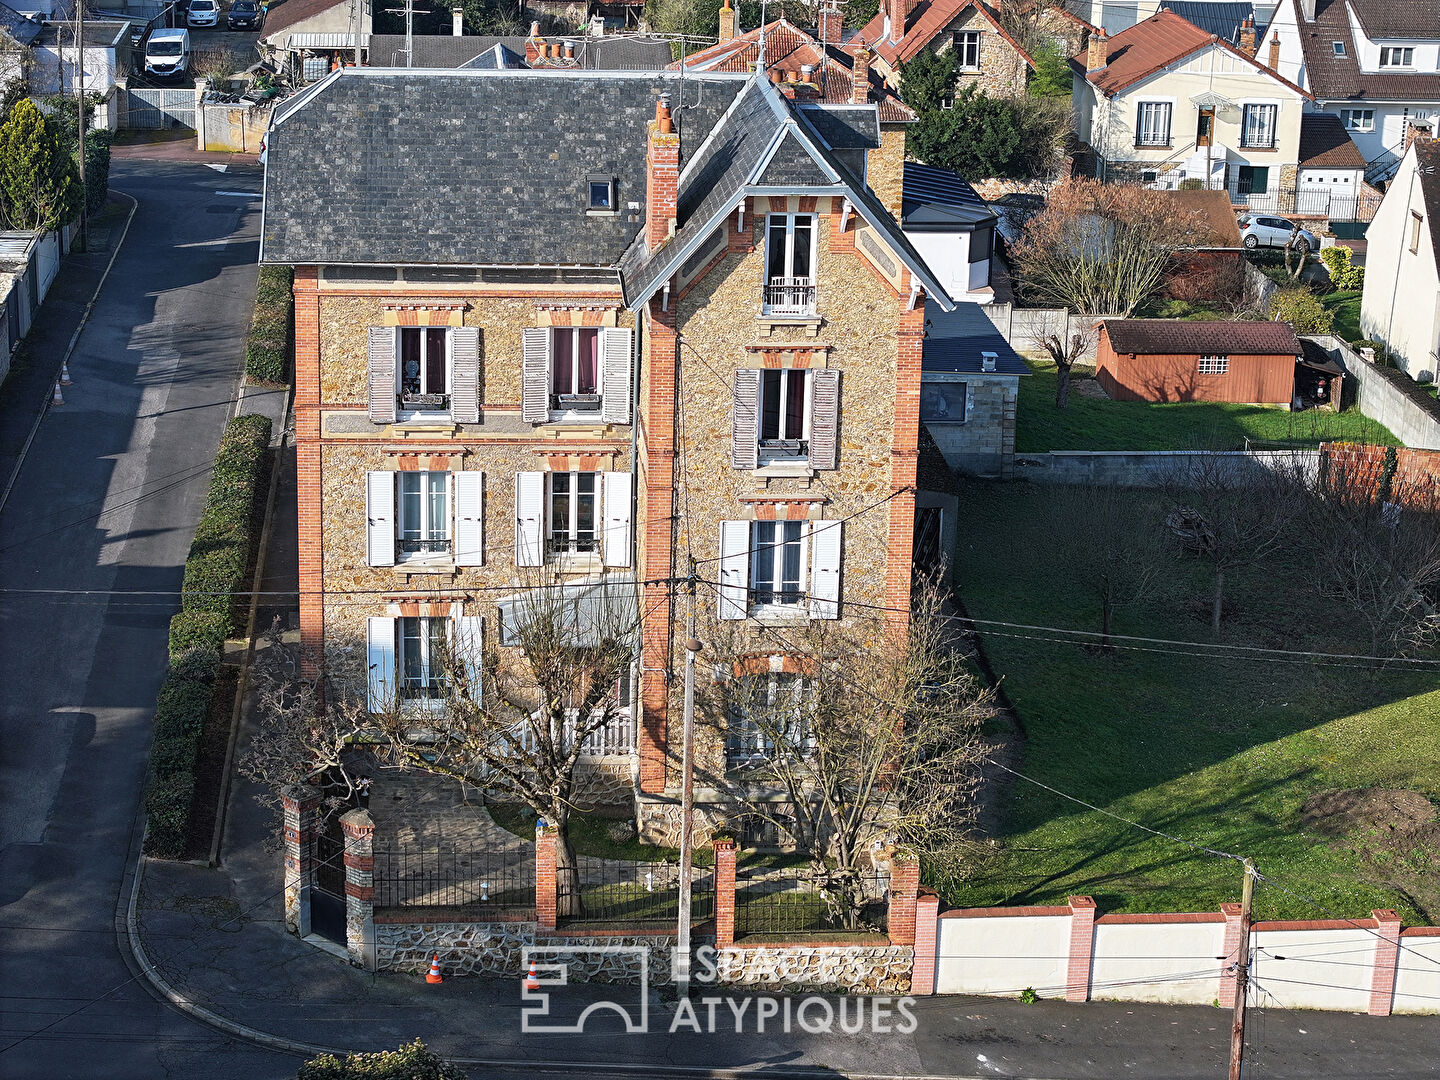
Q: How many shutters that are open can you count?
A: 14